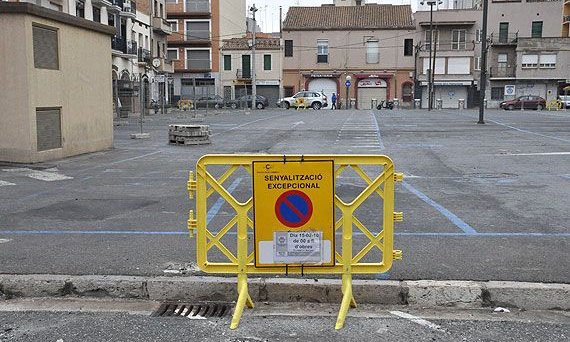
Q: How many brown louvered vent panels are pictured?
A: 2